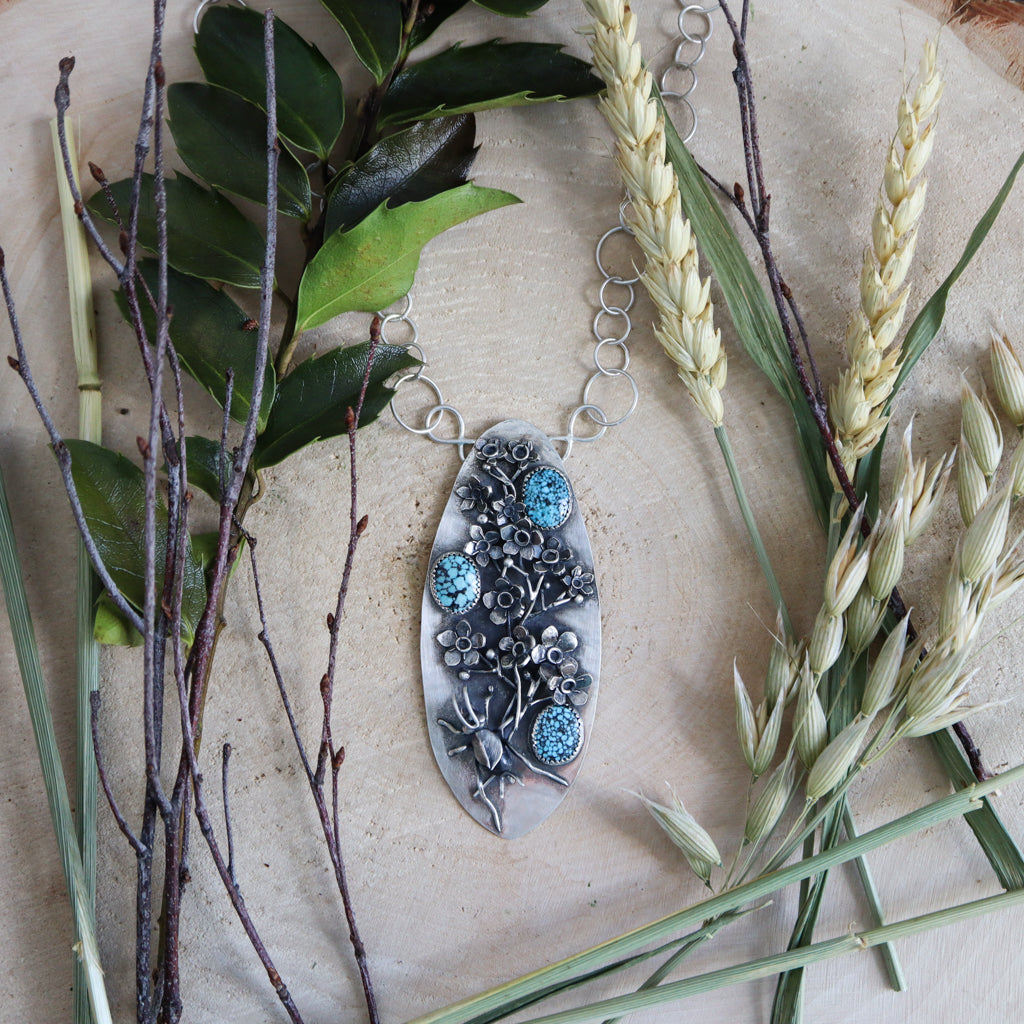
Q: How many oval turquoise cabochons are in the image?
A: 3